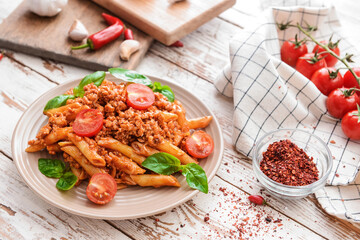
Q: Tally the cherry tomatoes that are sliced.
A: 4